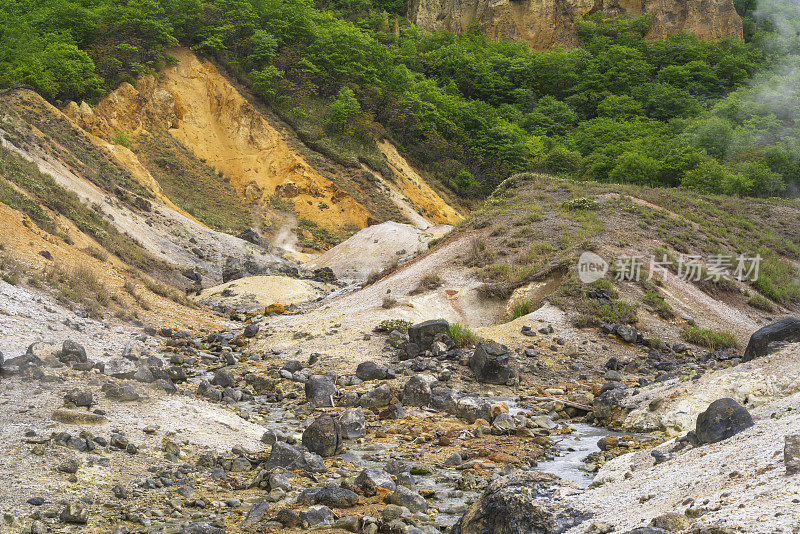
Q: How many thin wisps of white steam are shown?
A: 2